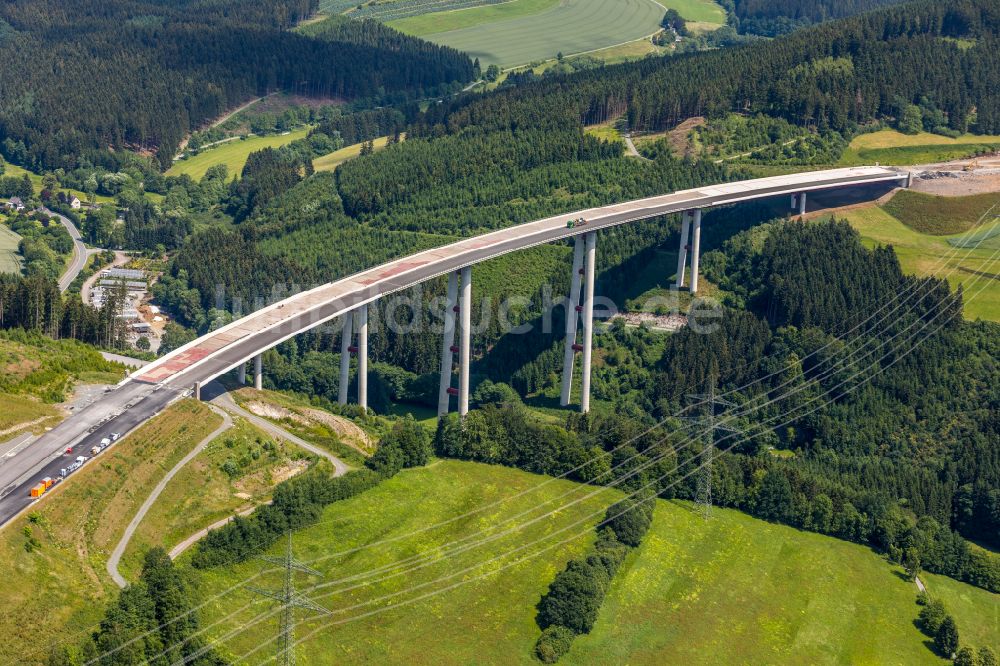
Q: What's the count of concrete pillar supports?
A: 12